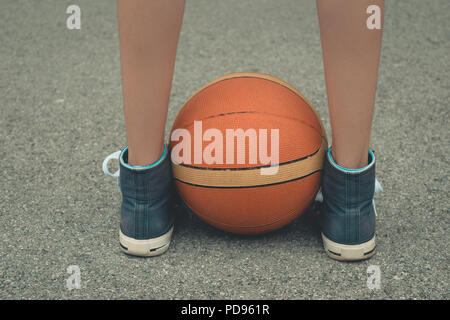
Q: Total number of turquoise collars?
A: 2